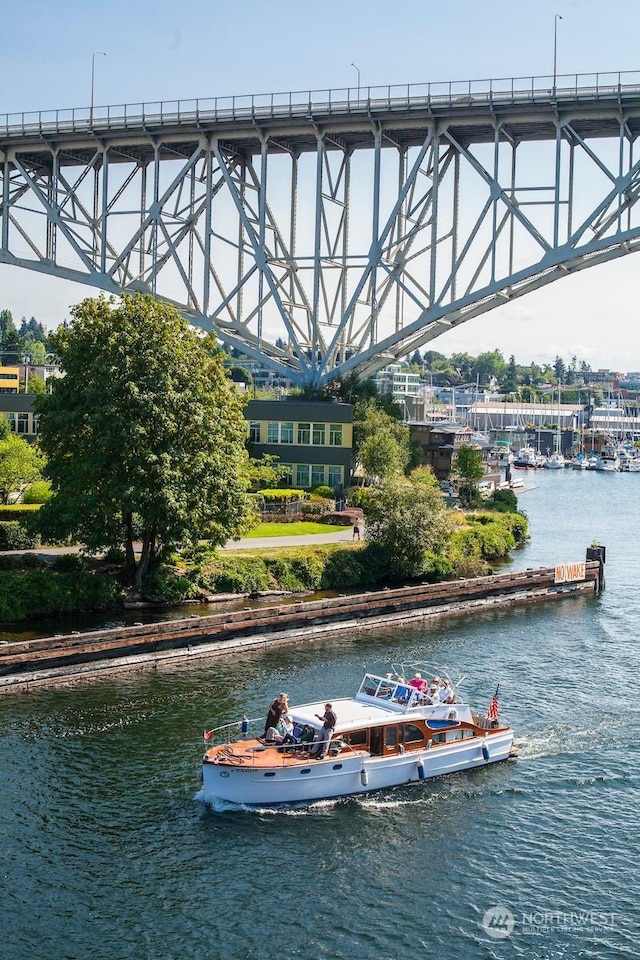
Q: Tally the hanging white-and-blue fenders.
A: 4